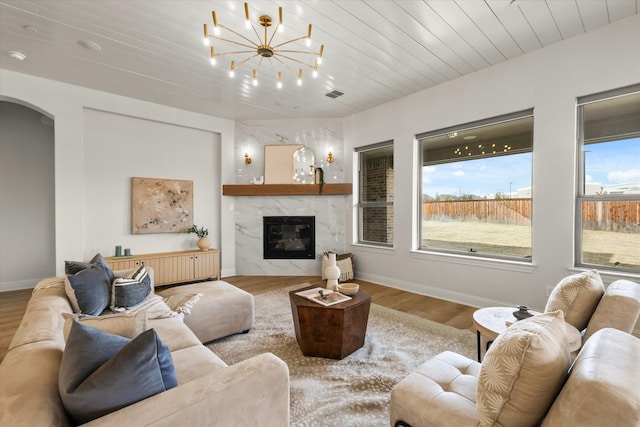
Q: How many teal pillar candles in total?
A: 2